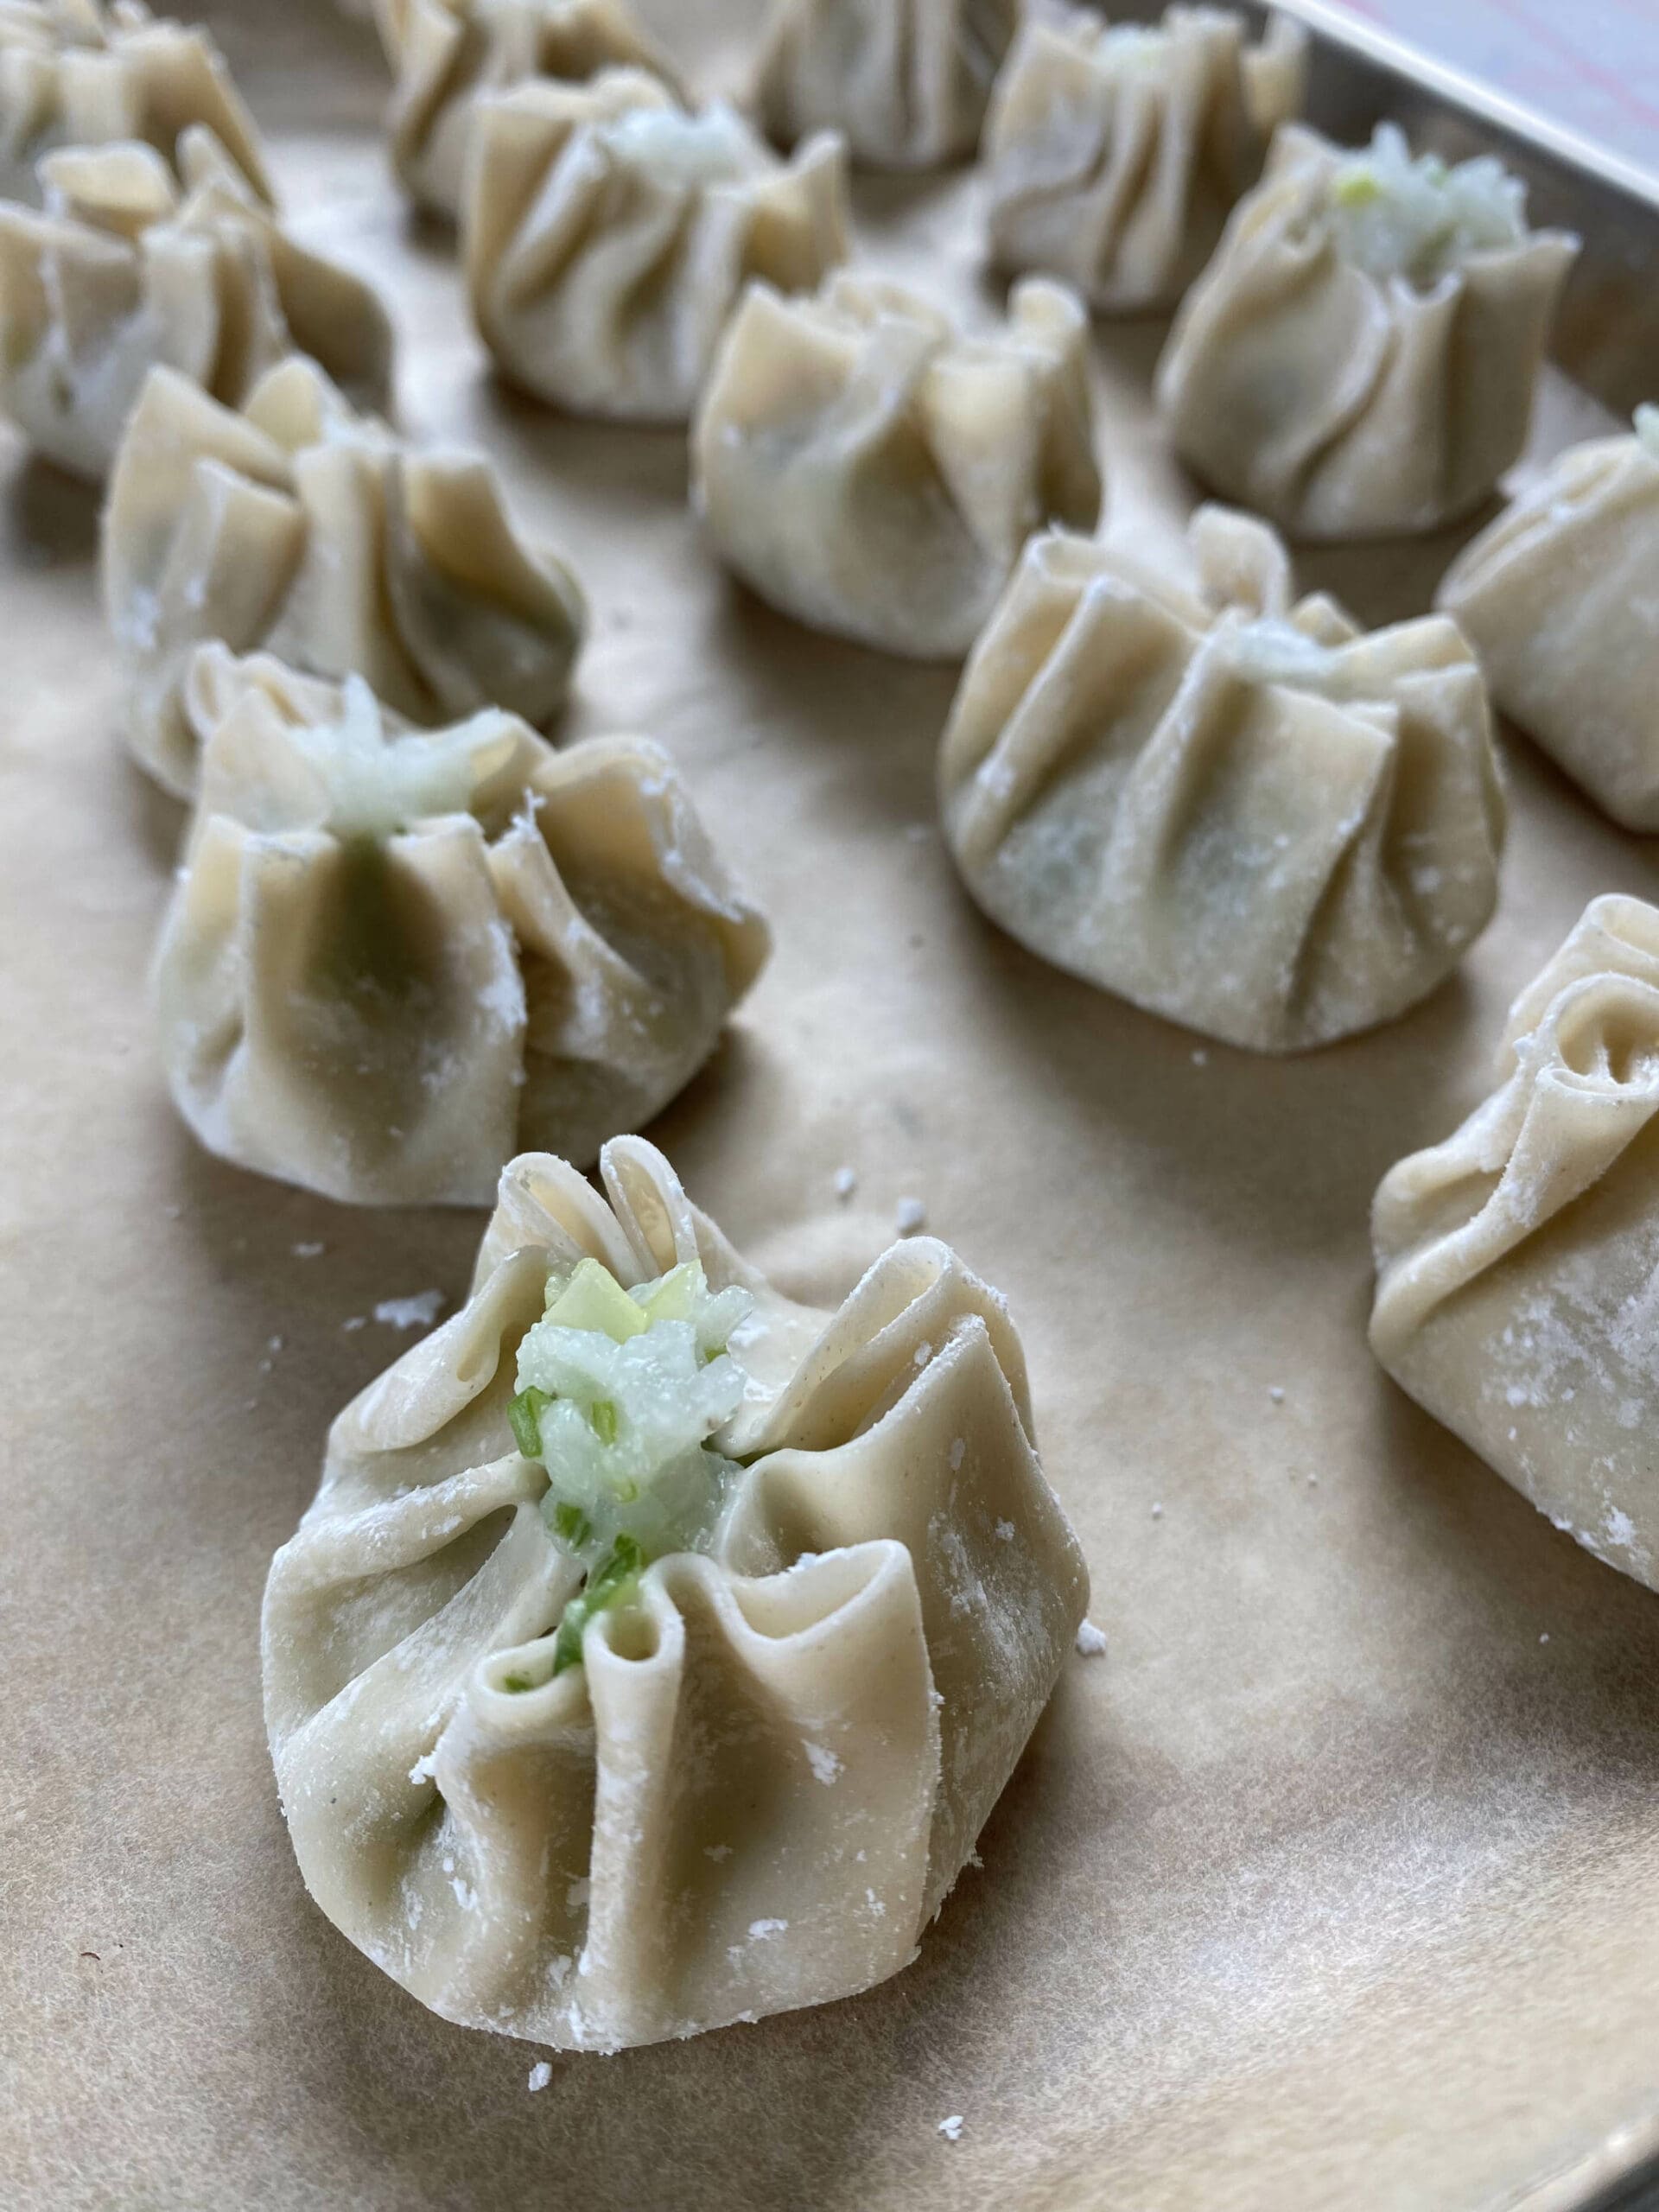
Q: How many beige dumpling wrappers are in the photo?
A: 14